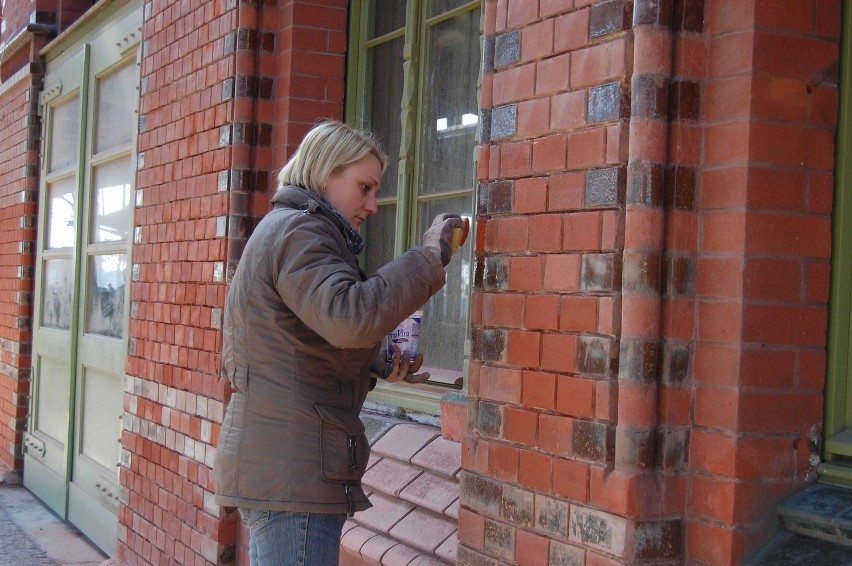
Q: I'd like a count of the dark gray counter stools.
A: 0